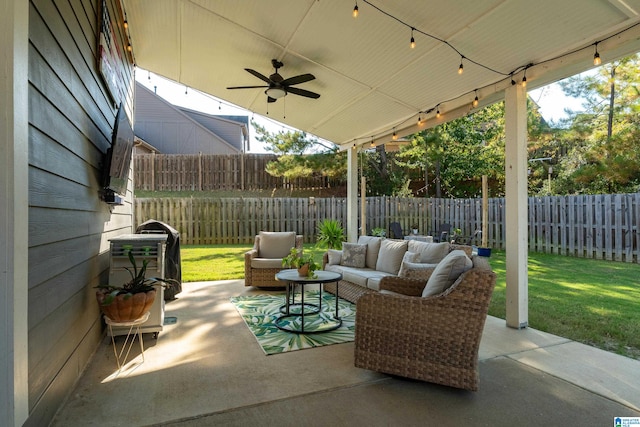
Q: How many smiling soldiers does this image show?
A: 0